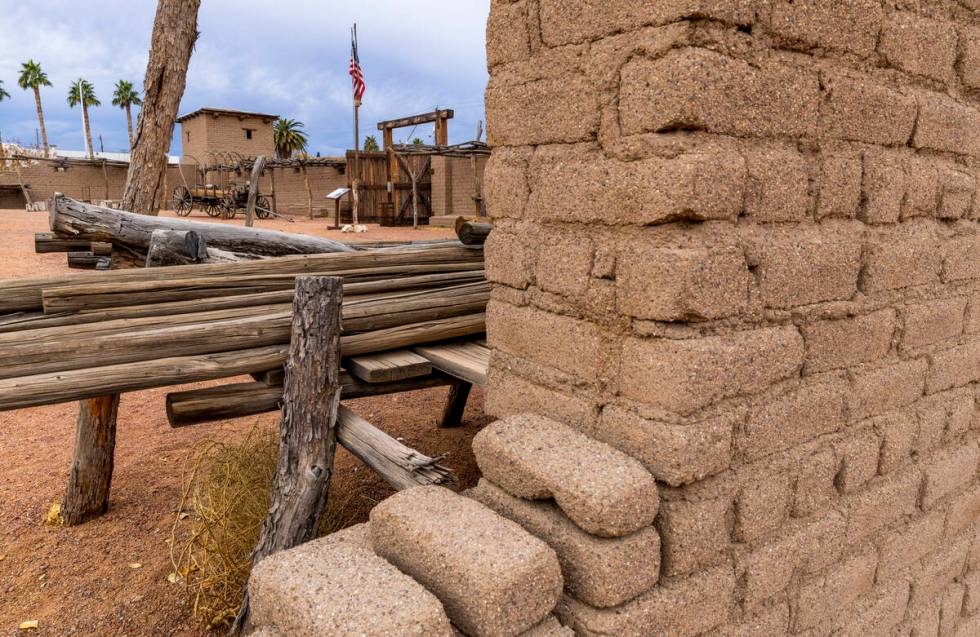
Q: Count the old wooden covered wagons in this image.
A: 1